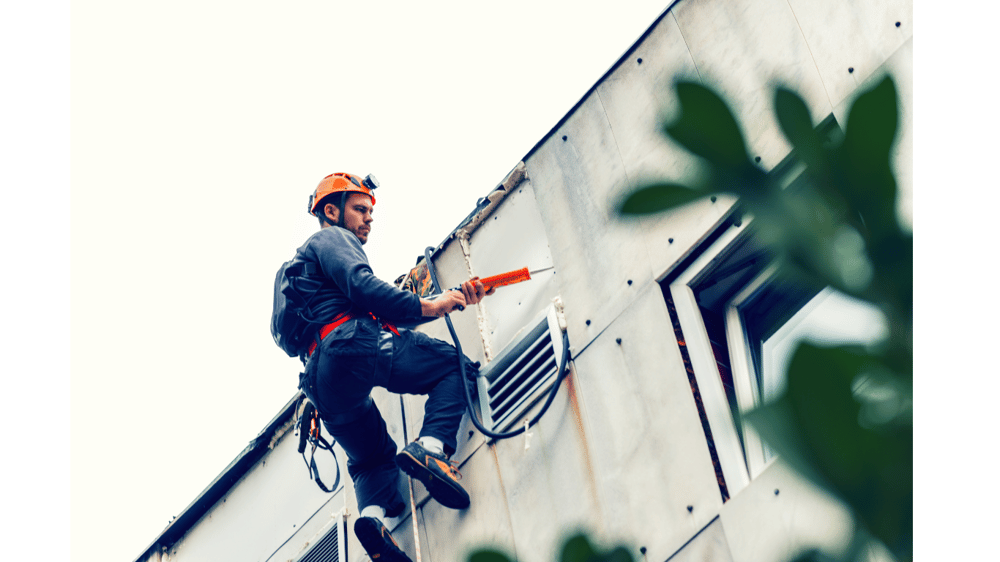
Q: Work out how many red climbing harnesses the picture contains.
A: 1